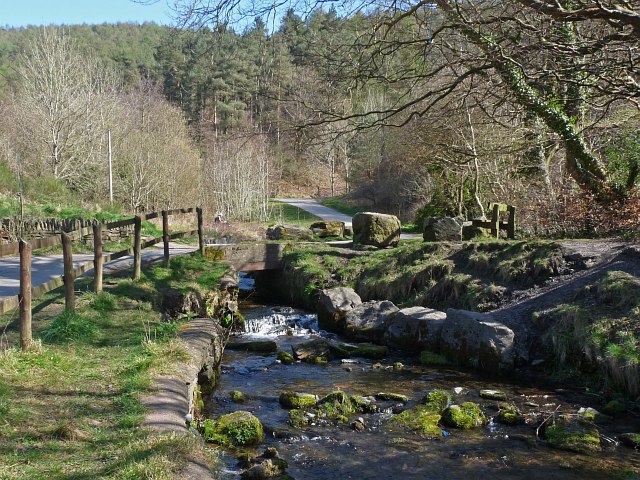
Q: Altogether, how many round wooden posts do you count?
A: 6